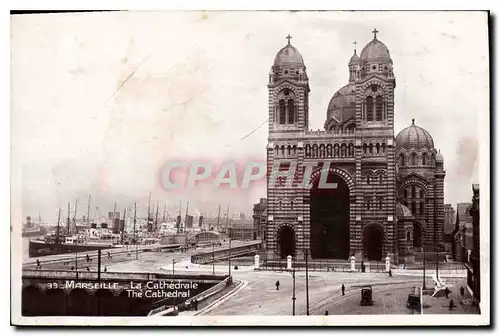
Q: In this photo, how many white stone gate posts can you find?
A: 4